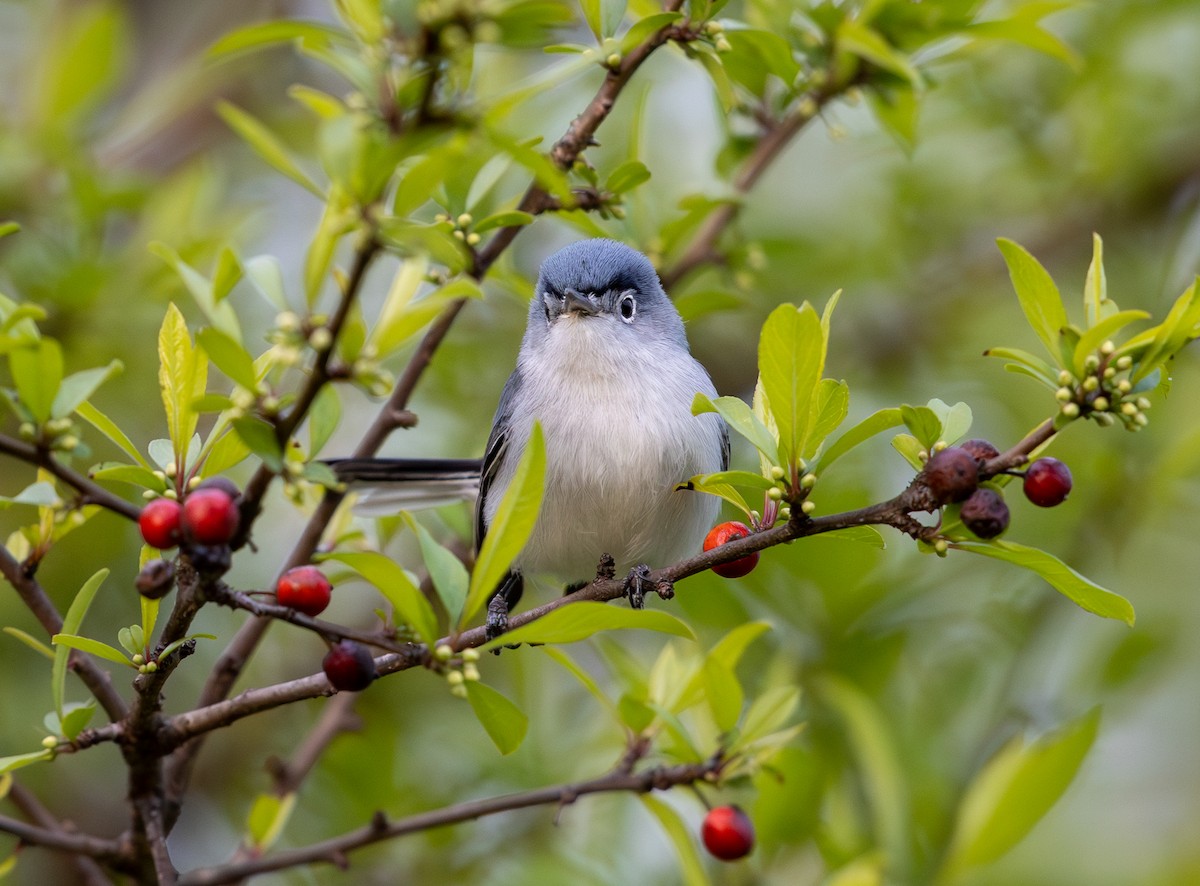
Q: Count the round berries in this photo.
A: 13